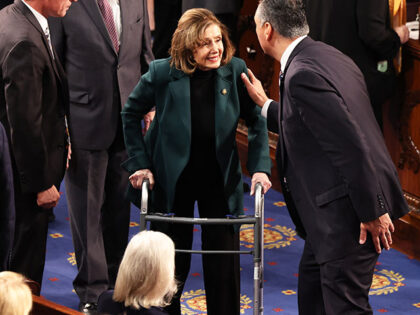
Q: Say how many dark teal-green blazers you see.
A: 1